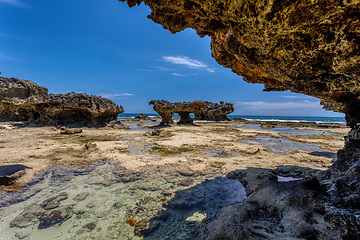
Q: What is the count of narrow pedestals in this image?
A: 2